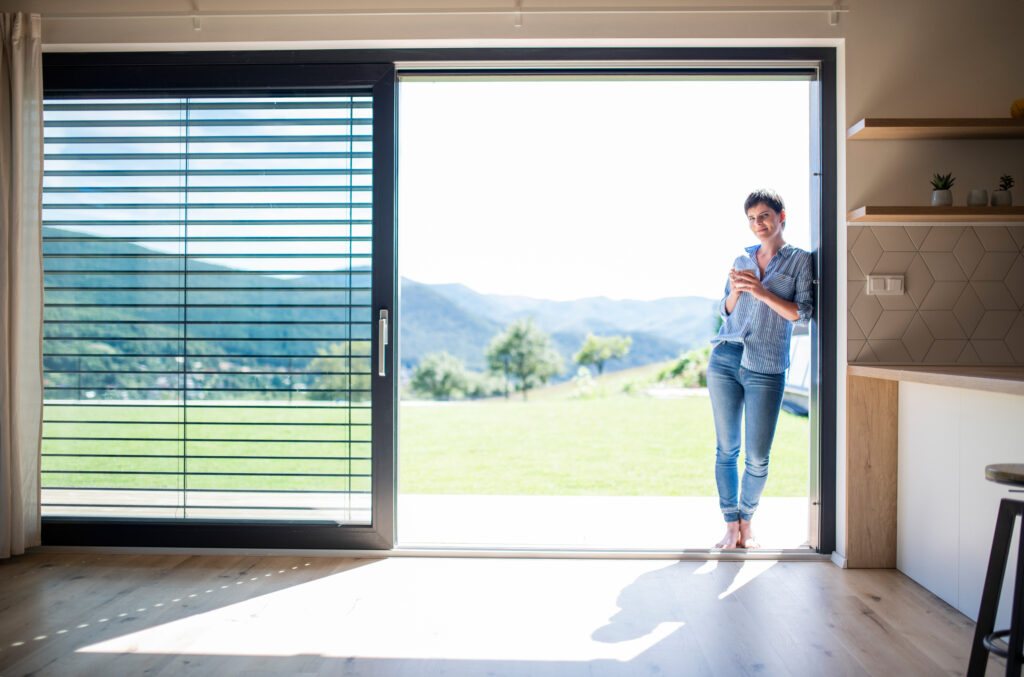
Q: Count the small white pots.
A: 3